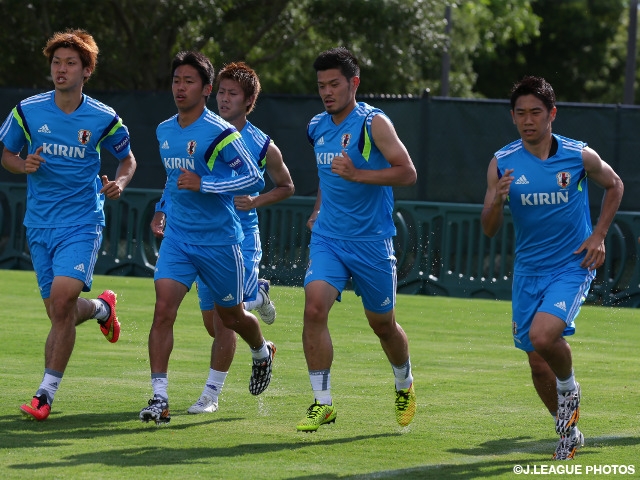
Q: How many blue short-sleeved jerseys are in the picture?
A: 1